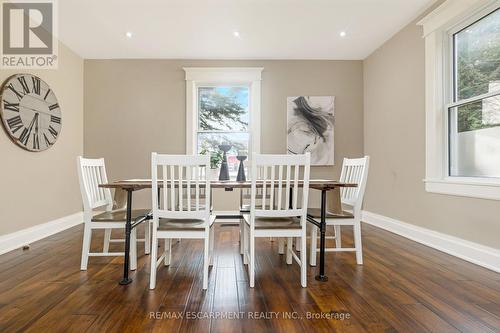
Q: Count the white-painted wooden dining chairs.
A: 6